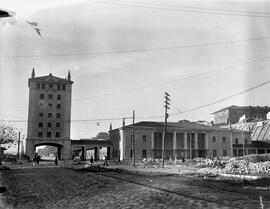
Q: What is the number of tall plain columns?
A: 6